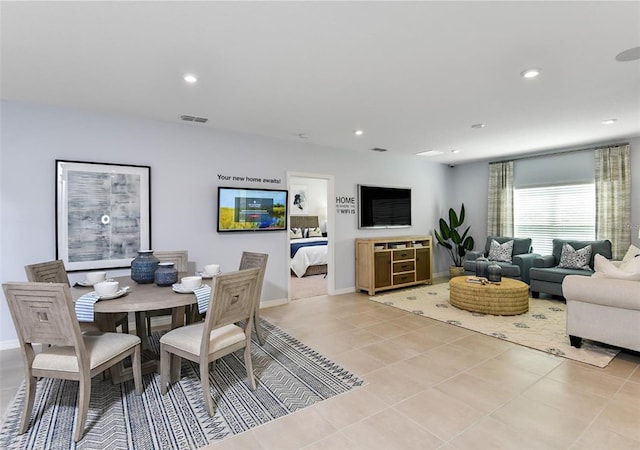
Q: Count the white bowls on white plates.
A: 4